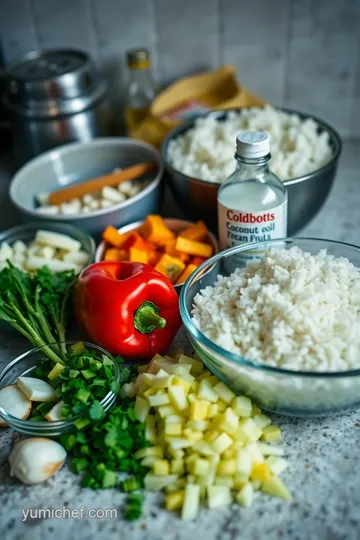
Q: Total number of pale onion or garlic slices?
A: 3